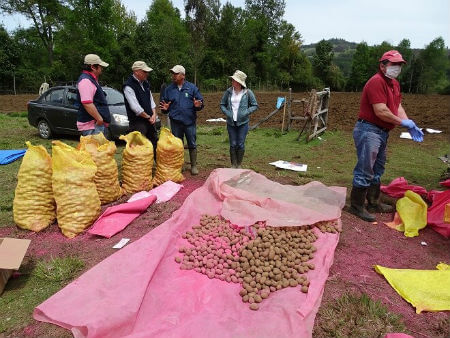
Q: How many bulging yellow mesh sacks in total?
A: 5